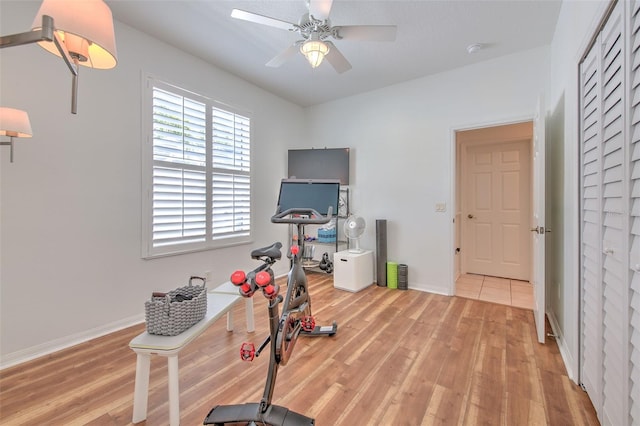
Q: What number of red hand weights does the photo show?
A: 2